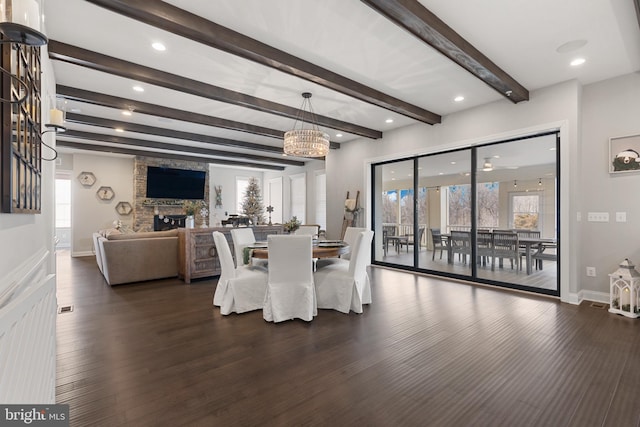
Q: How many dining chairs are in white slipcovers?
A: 6